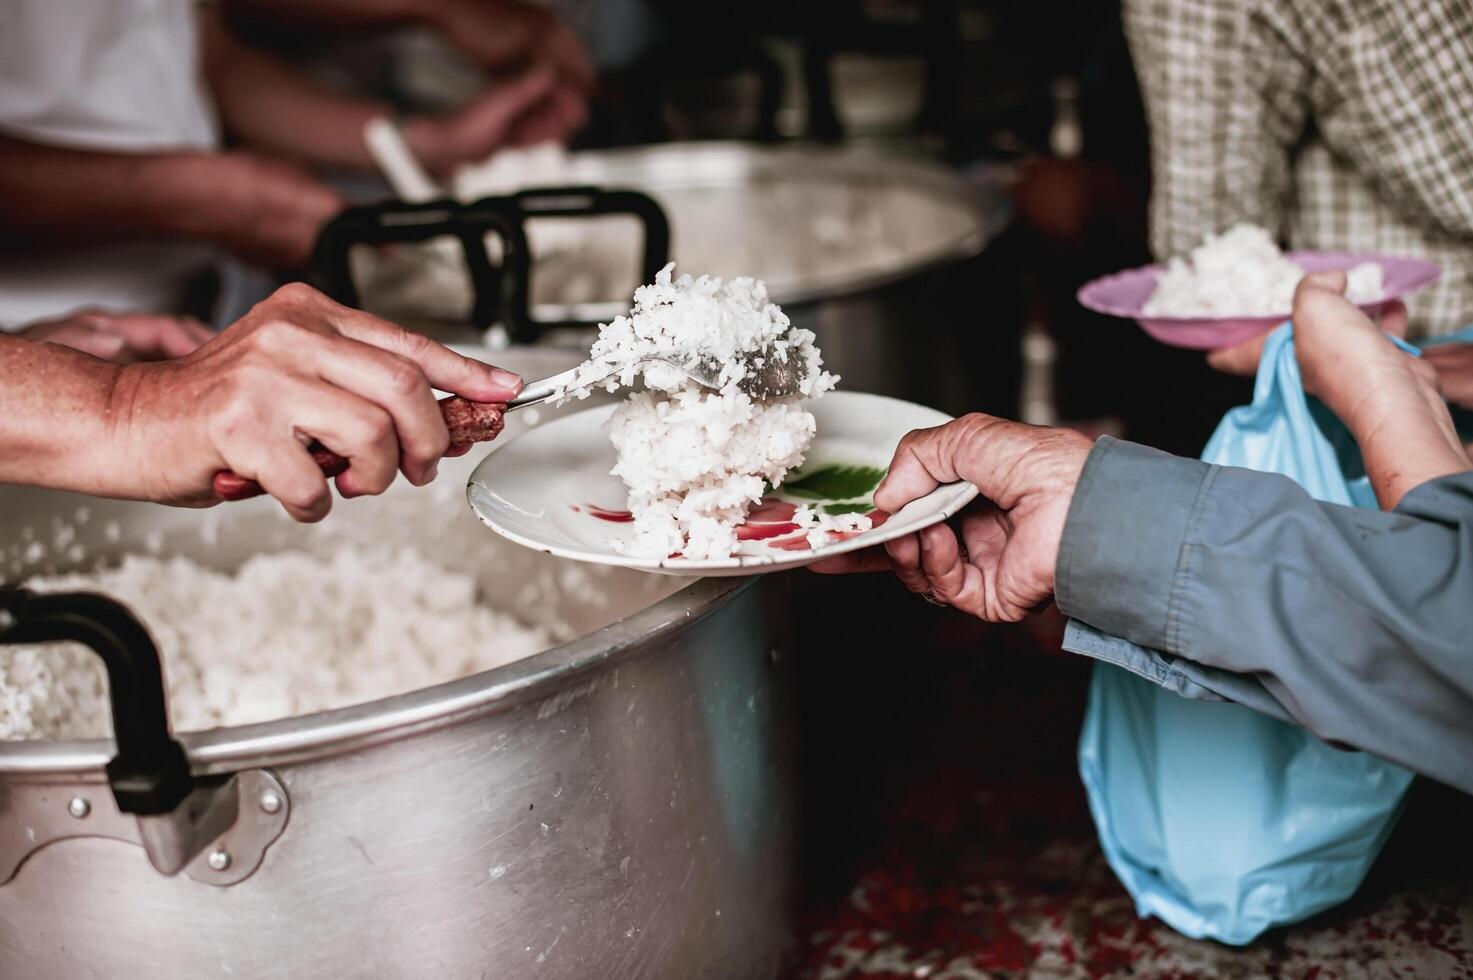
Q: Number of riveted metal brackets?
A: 1